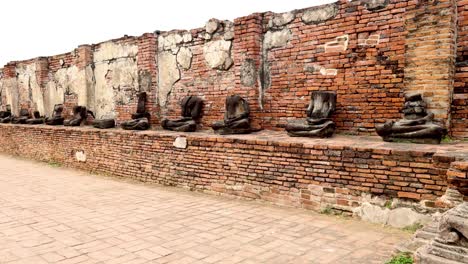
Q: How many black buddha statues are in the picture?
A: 11